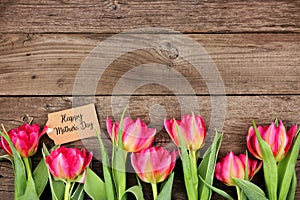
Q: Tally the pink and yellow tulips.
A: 7